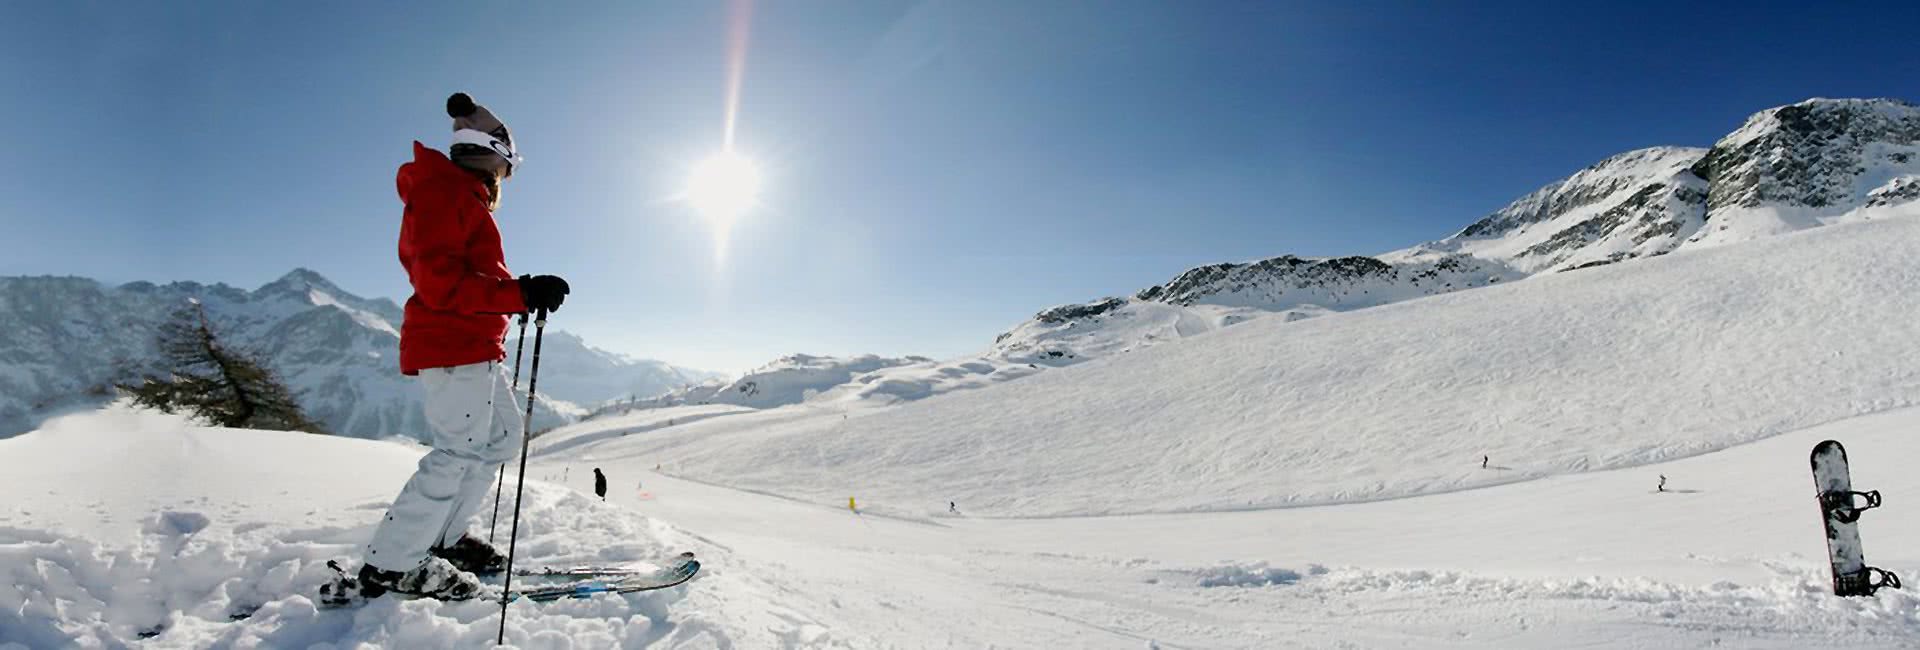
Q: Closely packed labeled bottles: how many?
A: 0